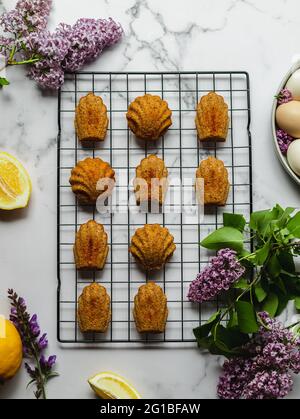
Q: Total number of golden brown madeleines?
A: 10